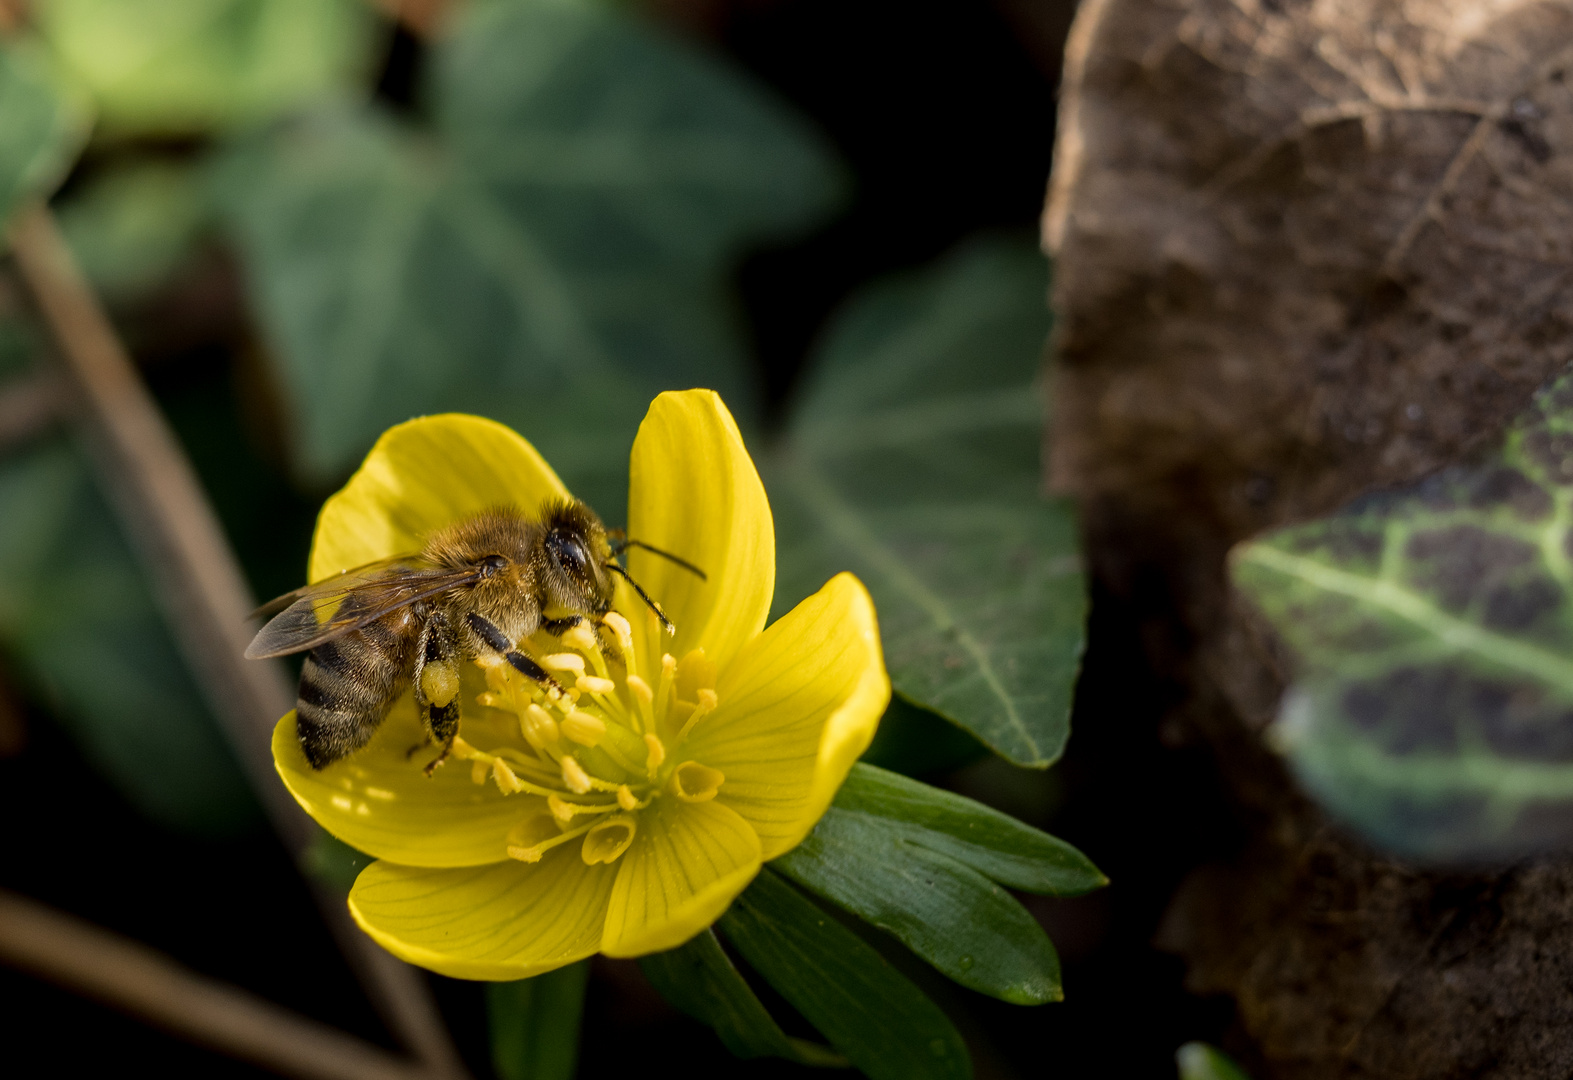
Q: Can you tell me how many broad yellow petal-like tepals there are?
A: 6